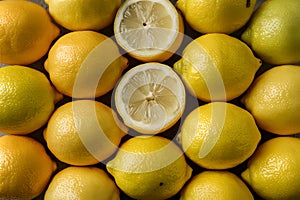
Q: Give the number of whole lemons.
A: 15